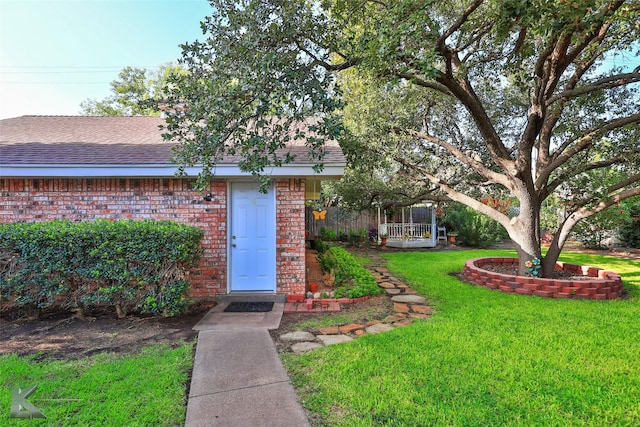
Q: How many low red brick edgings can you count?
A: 2